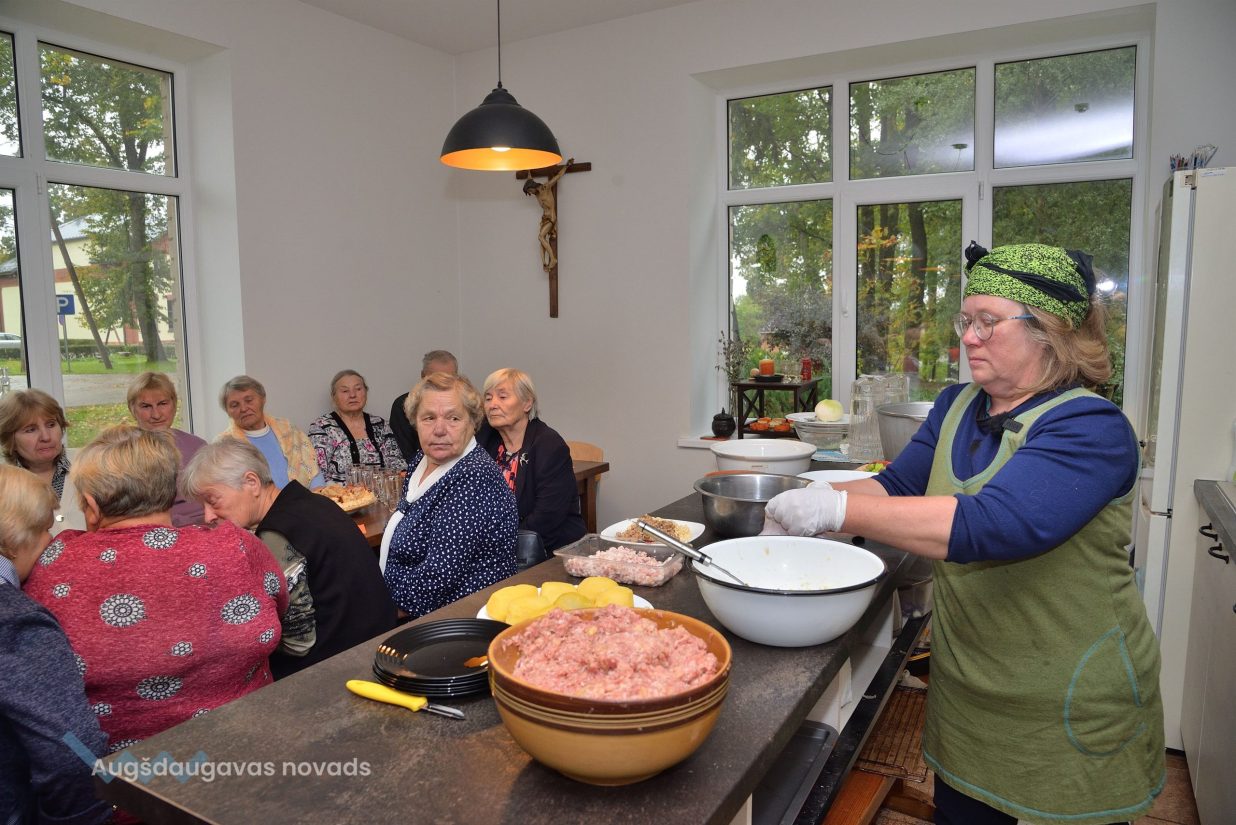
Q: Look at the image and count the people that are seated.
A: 10